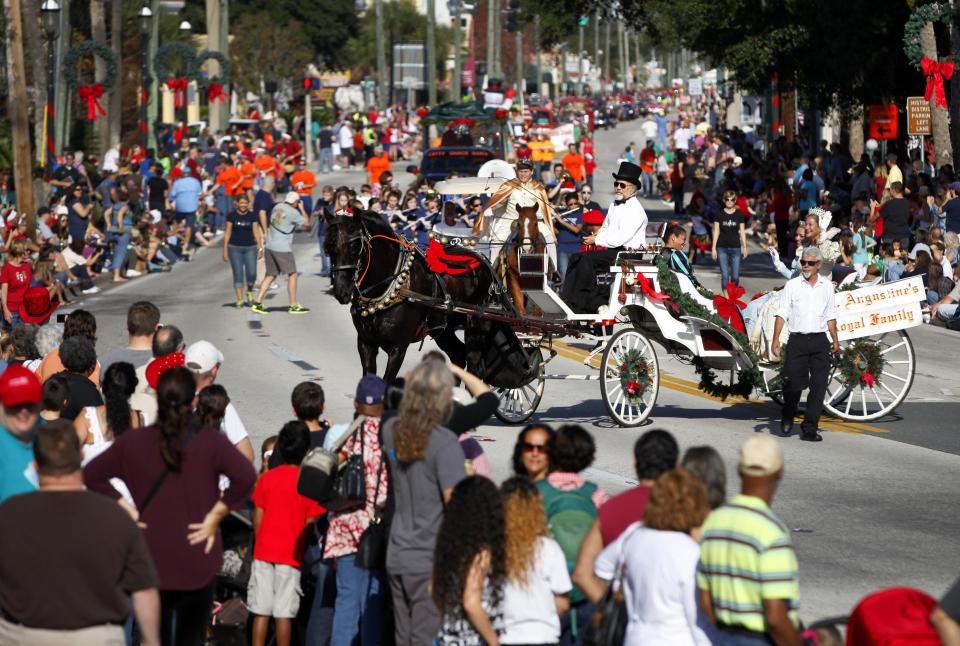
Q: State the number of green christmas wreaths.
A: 6